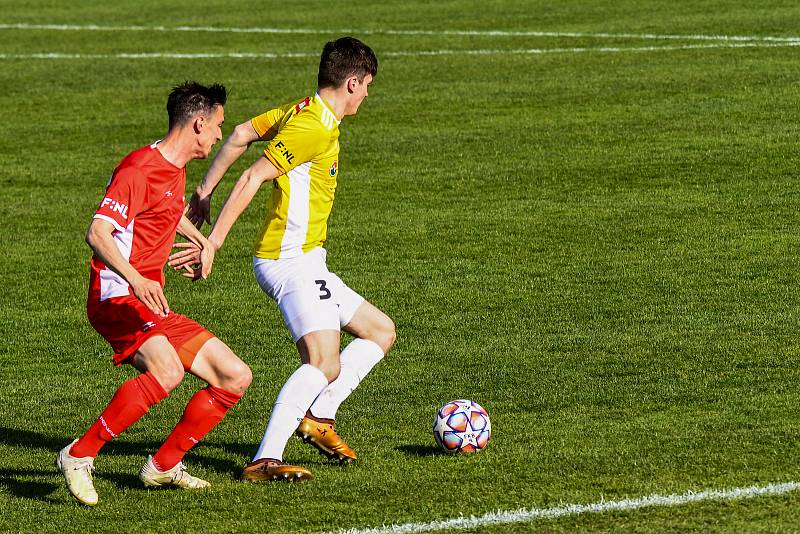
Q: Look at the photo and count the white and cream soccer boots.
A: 2